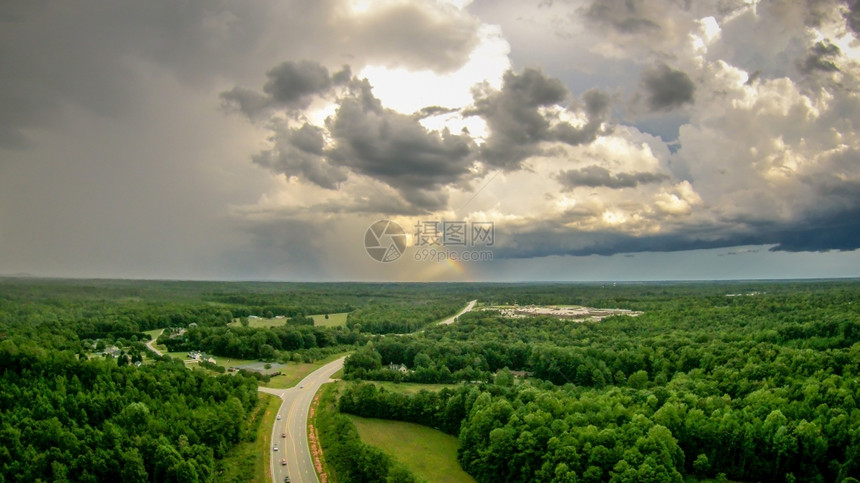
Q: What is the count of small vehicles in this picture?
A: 6